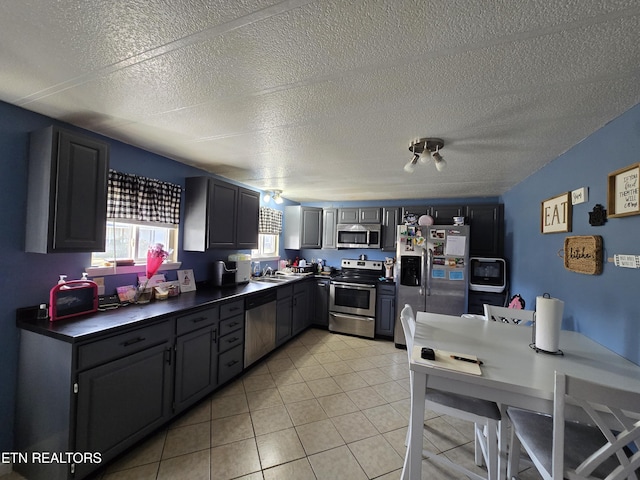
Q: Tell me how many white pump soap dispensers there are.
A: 2